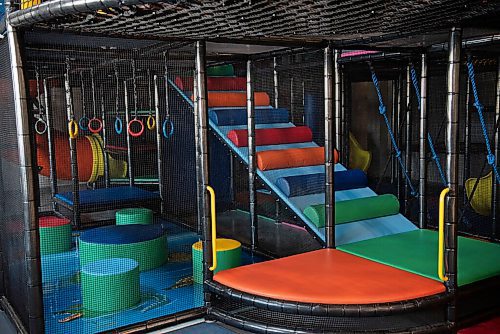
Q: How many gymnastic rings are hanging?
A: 8